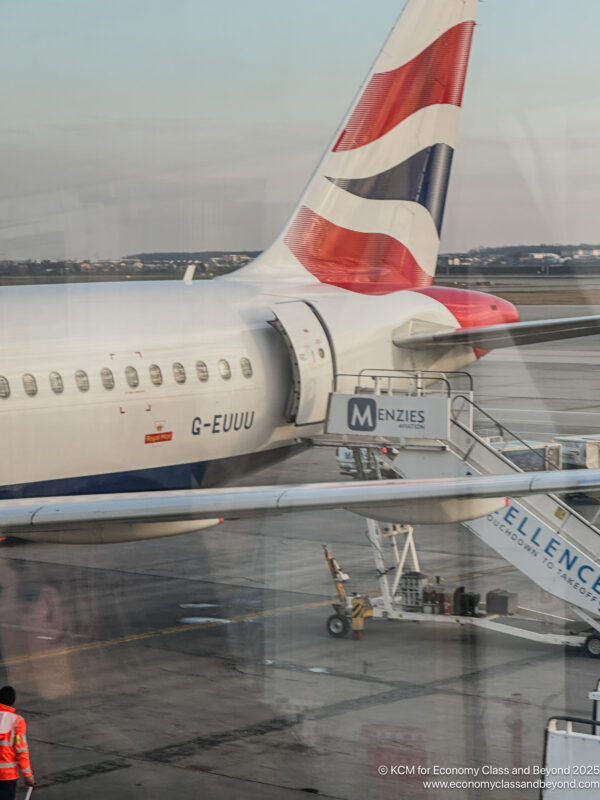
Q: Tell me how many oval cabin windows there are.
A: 11